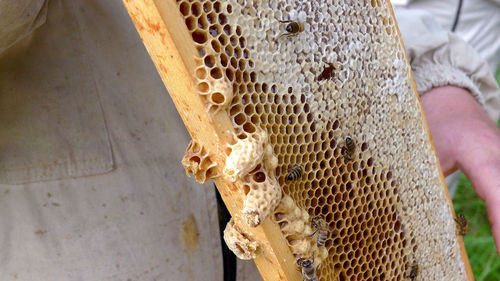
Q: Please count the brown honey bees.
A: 7